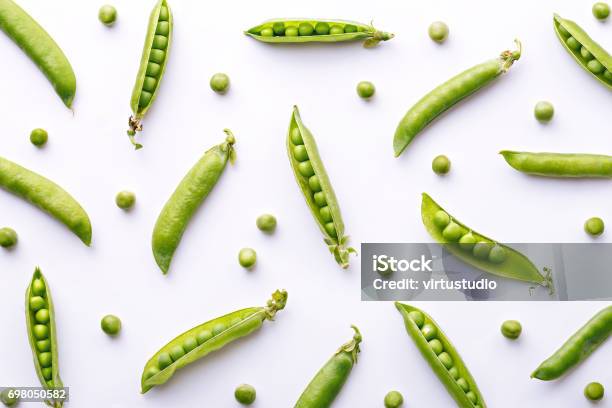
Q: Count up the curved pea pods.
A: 15